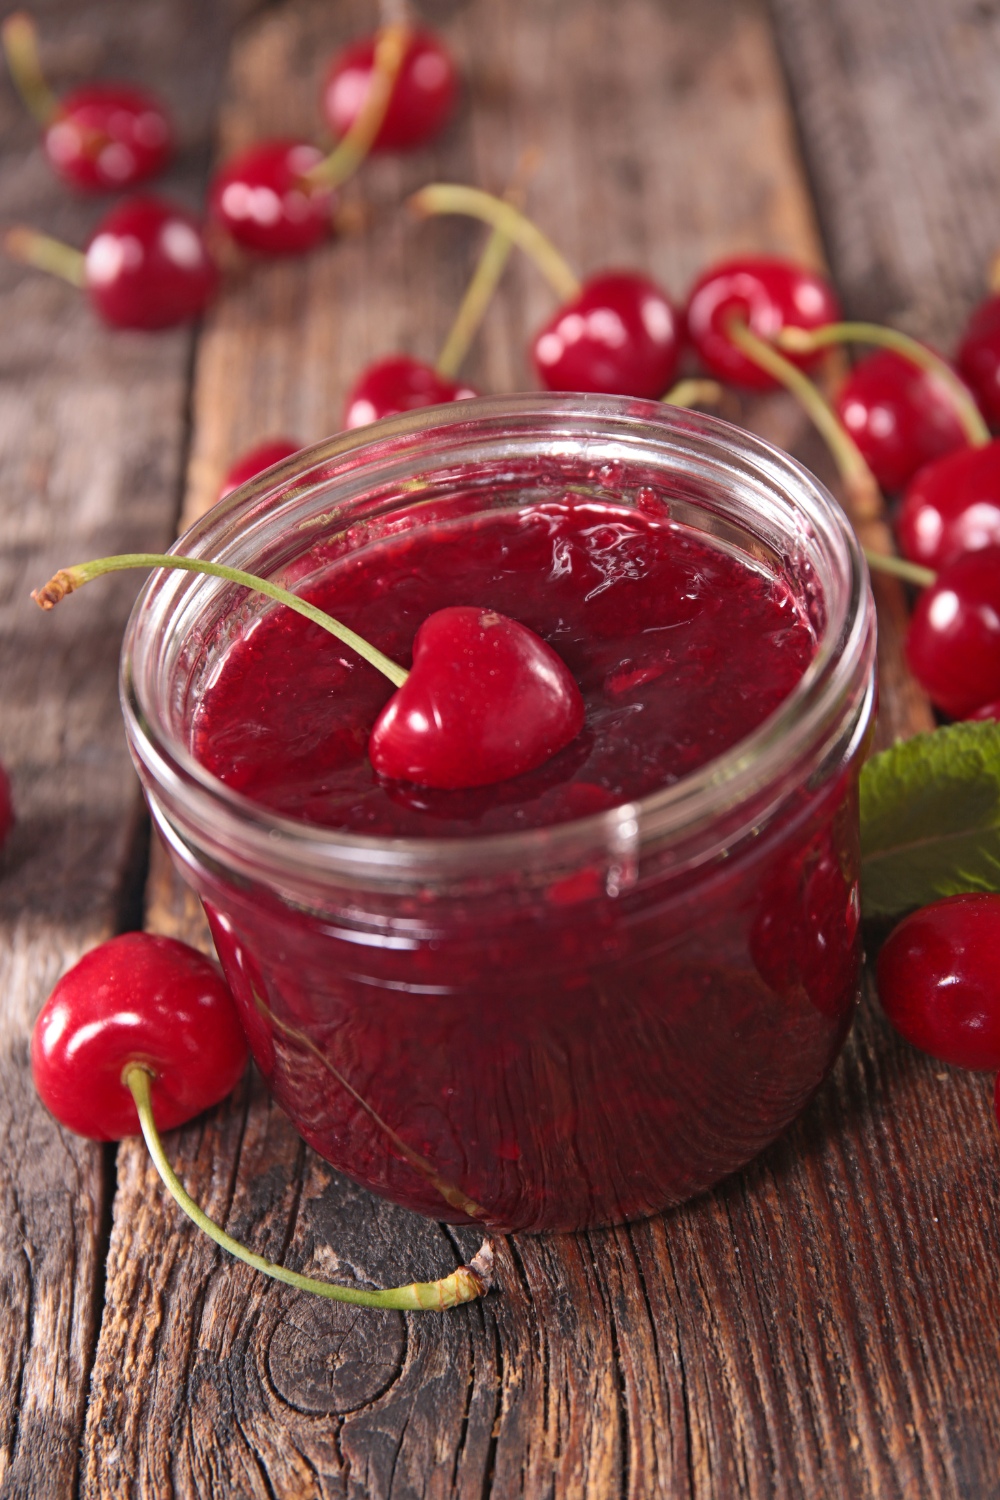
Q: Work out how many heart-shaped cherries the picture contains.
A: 1